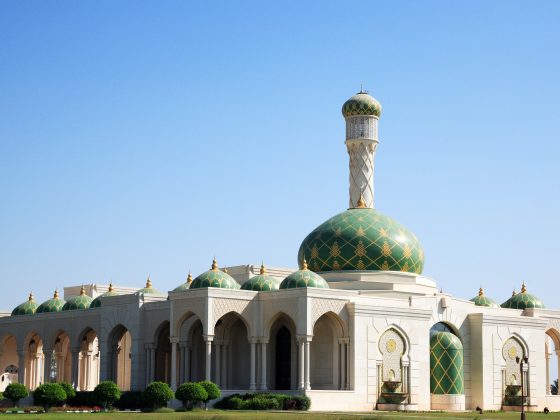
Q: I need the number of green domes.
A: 13